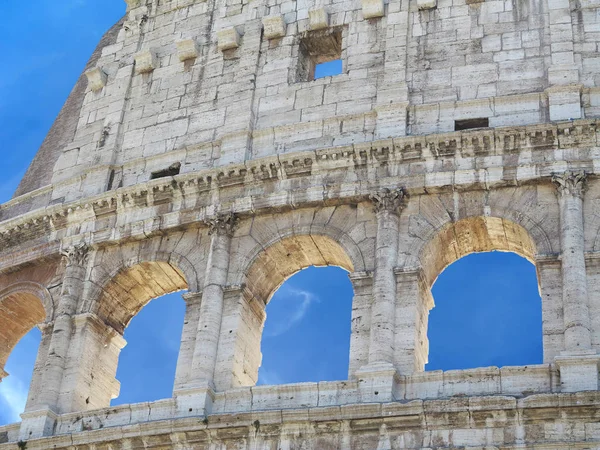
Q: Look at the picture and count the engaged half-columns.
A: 4